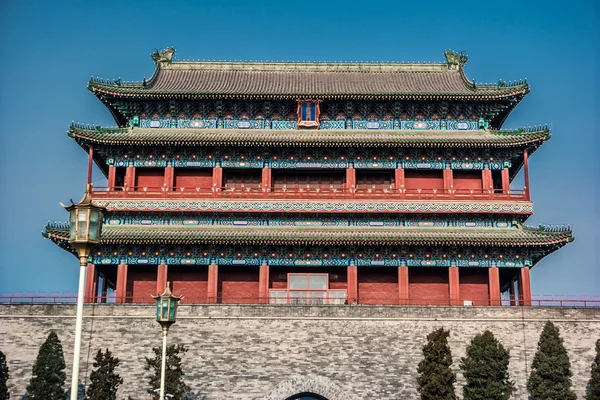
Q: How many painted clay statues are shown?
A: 0